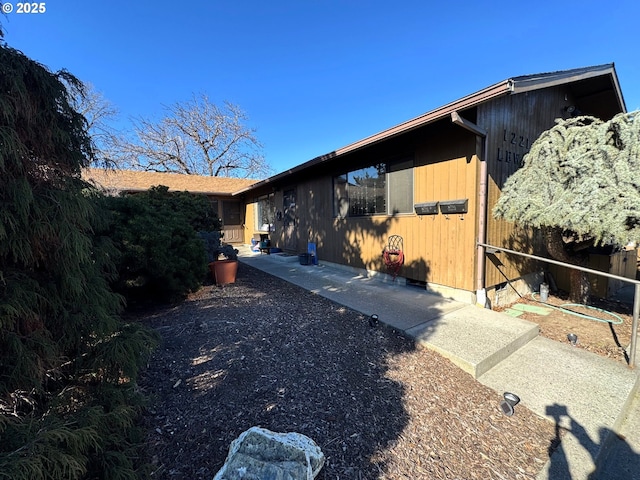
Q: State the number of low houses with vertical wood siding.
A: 1